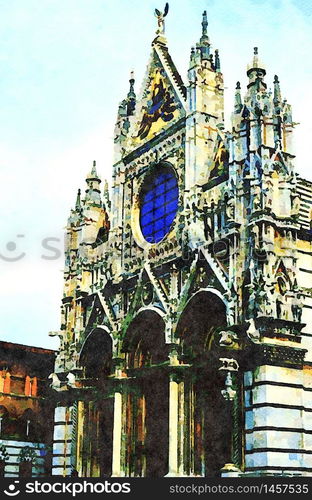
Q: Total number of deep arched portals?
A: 3